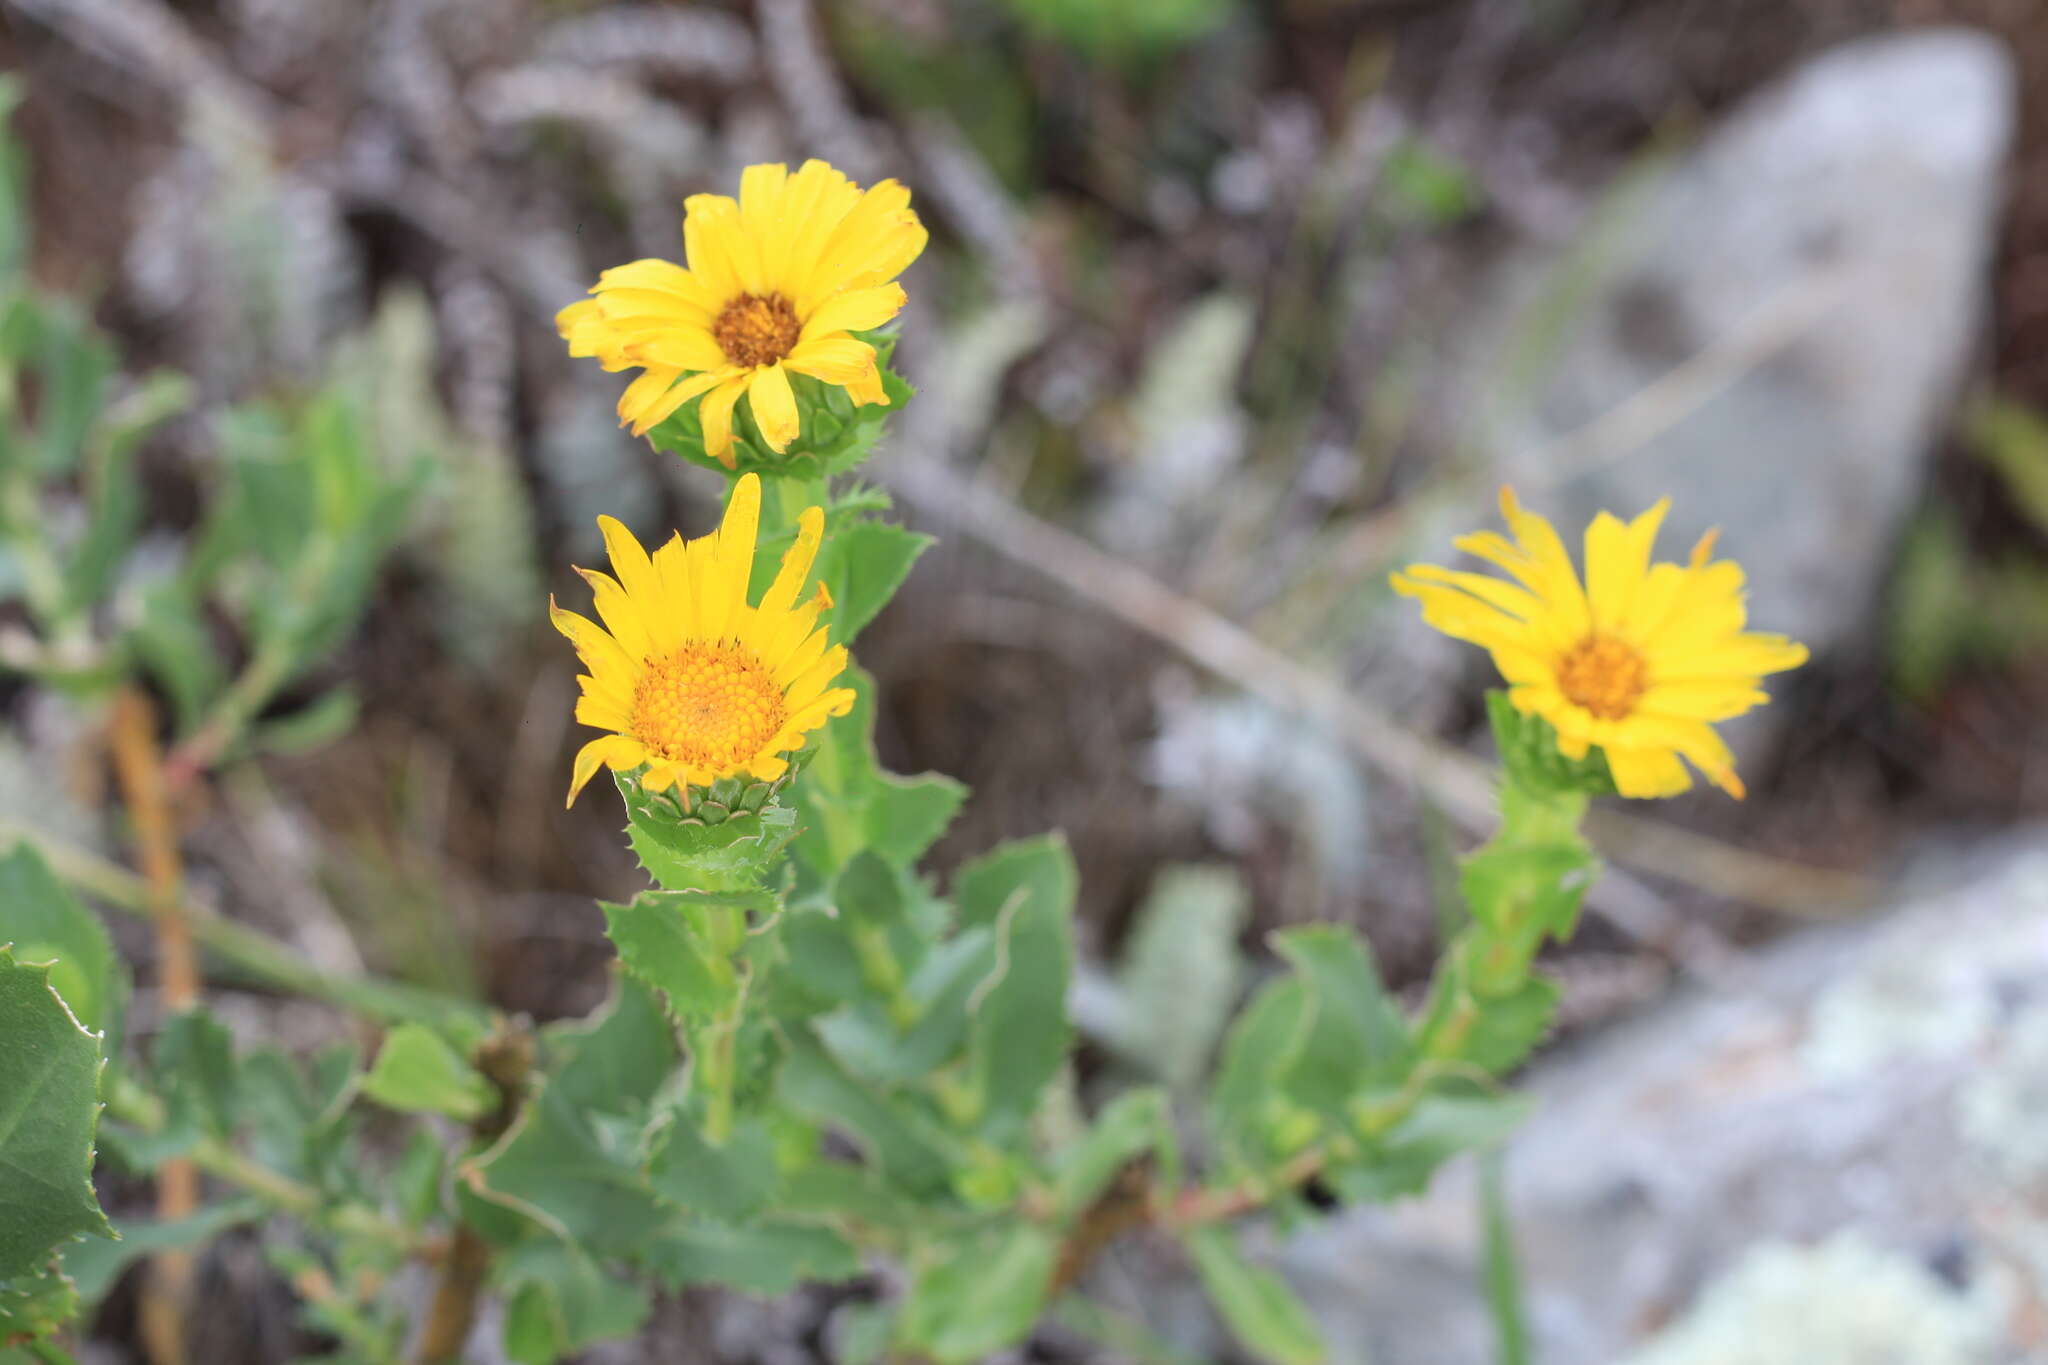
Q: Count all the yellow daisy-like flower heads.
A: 3